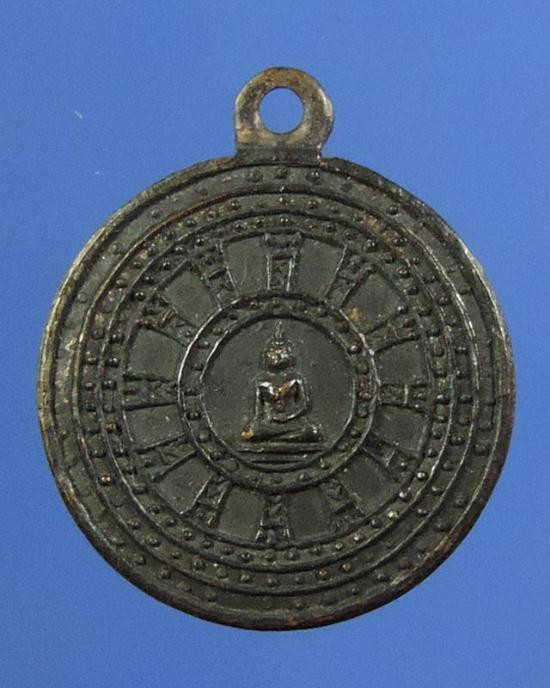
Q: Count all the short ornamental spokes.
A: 12